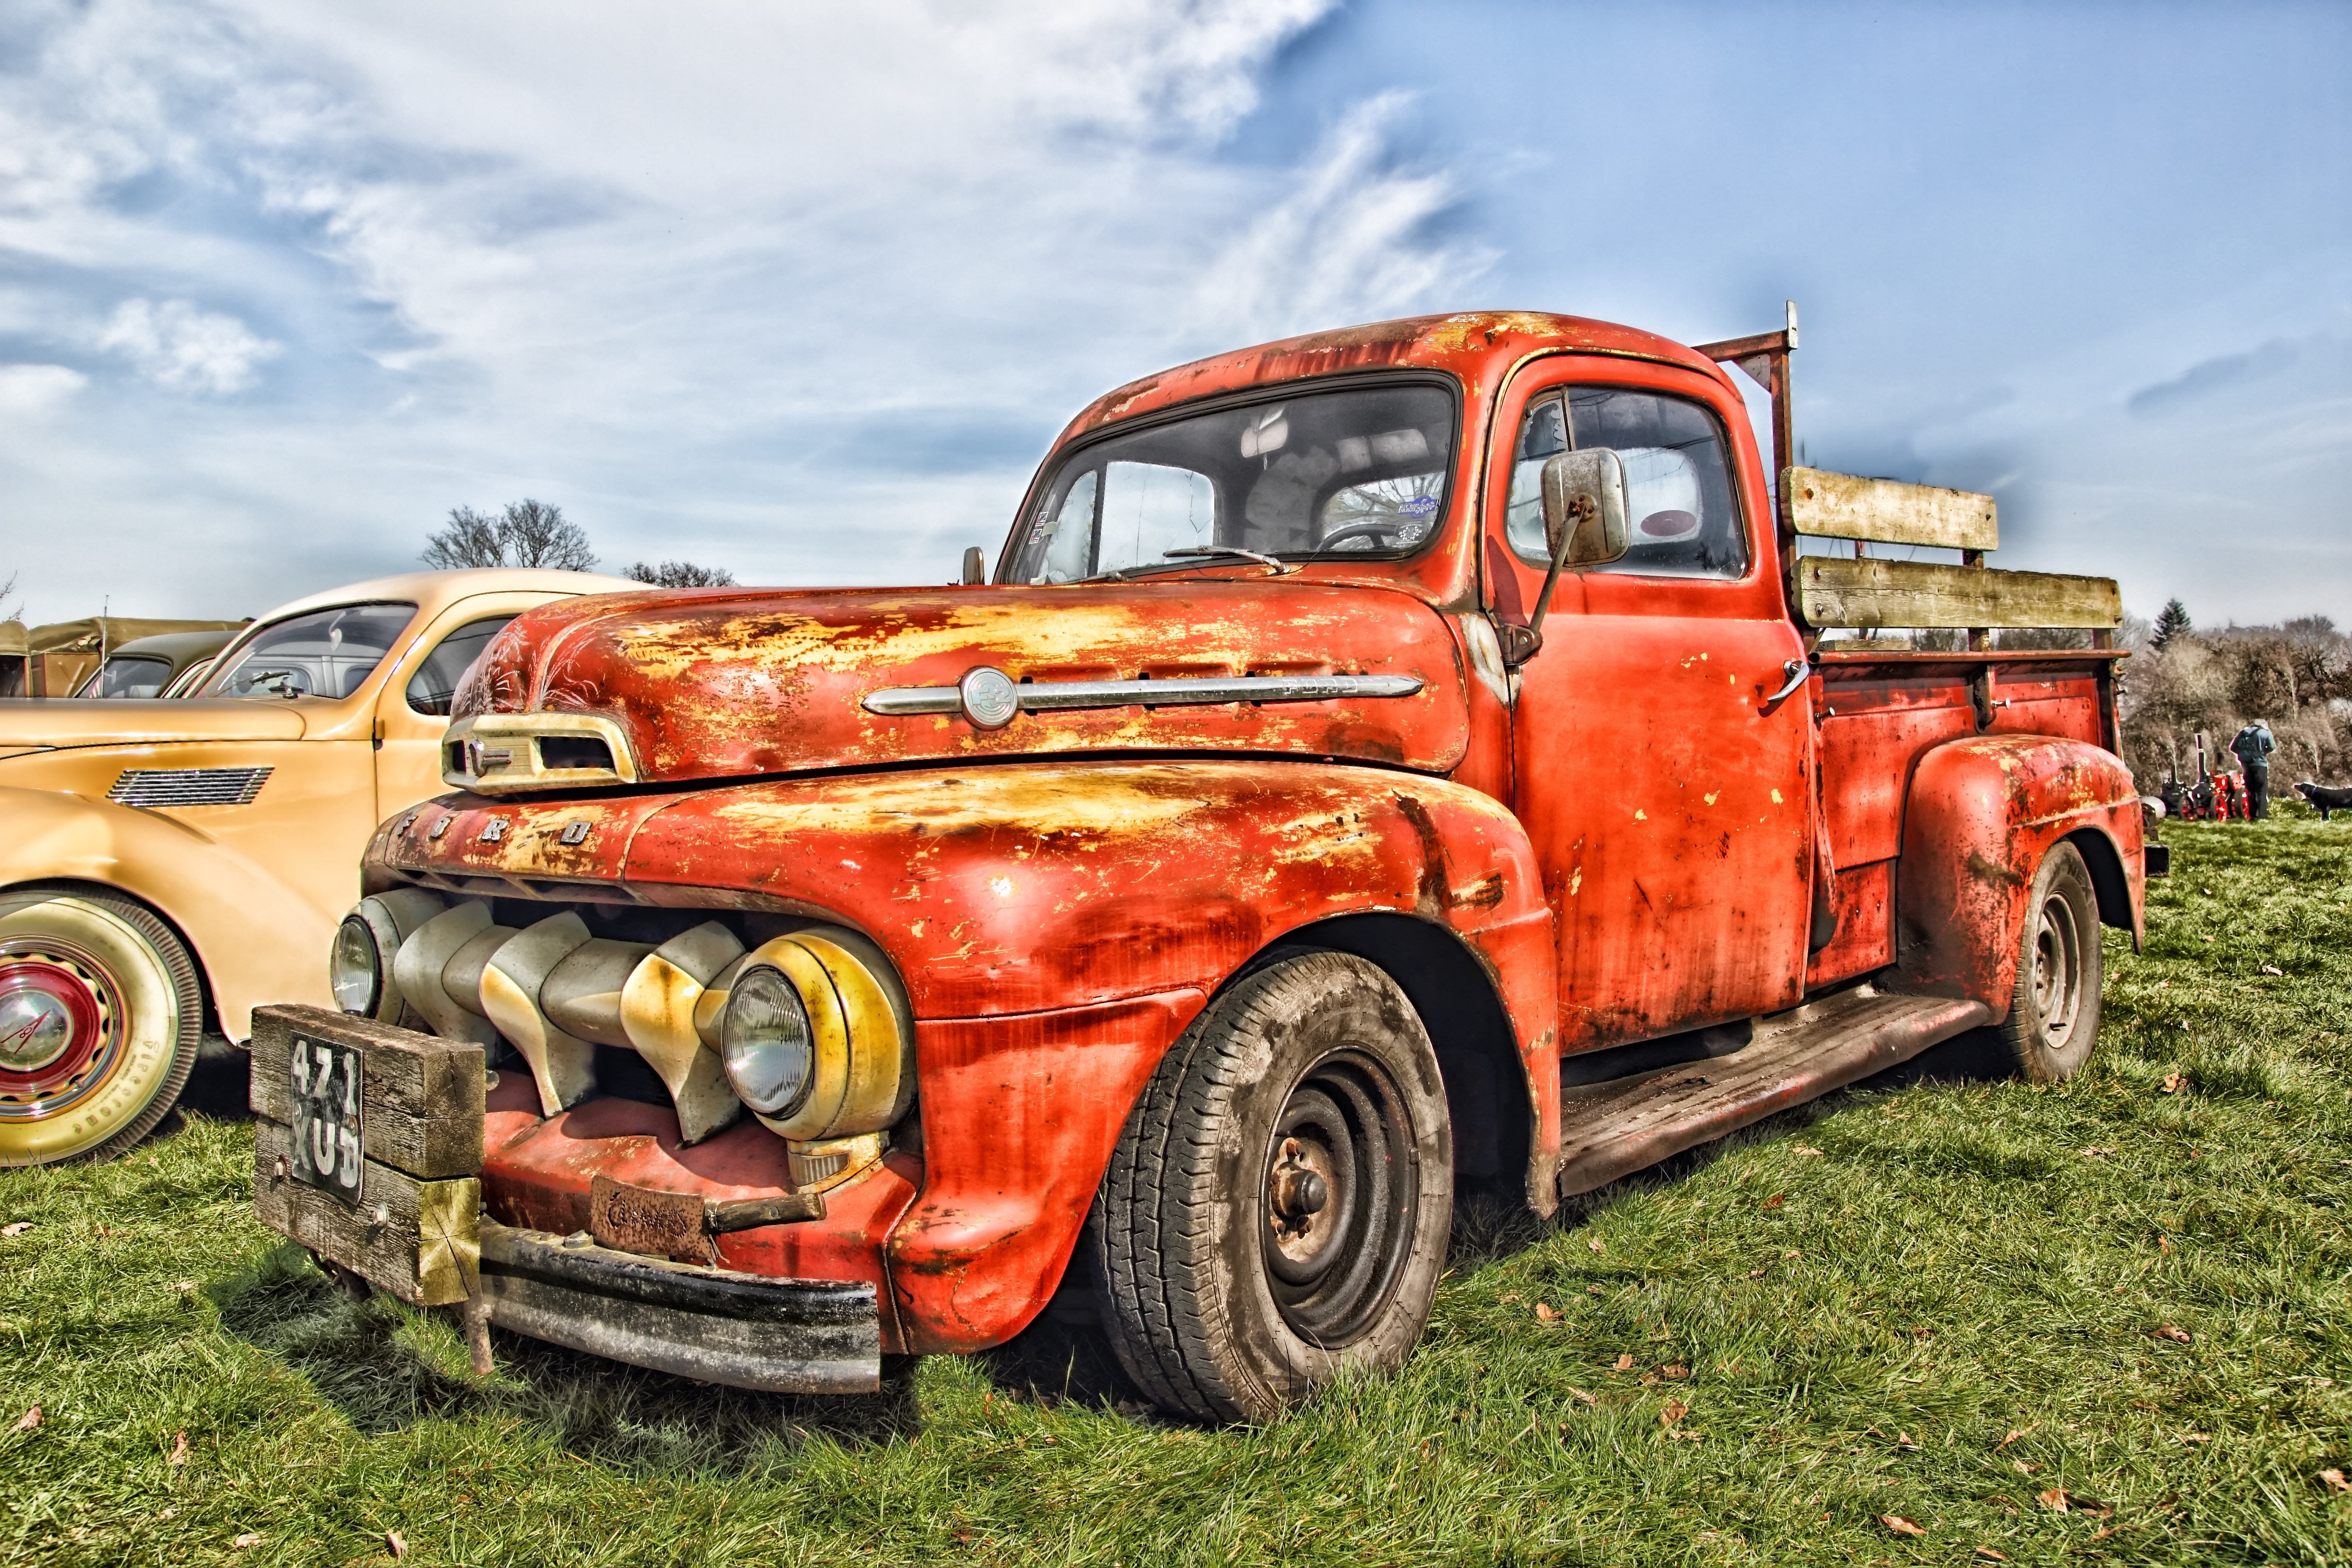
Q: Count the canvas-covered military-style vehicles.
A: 1